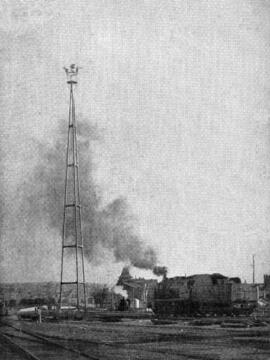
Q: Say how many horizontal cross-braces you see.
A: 5